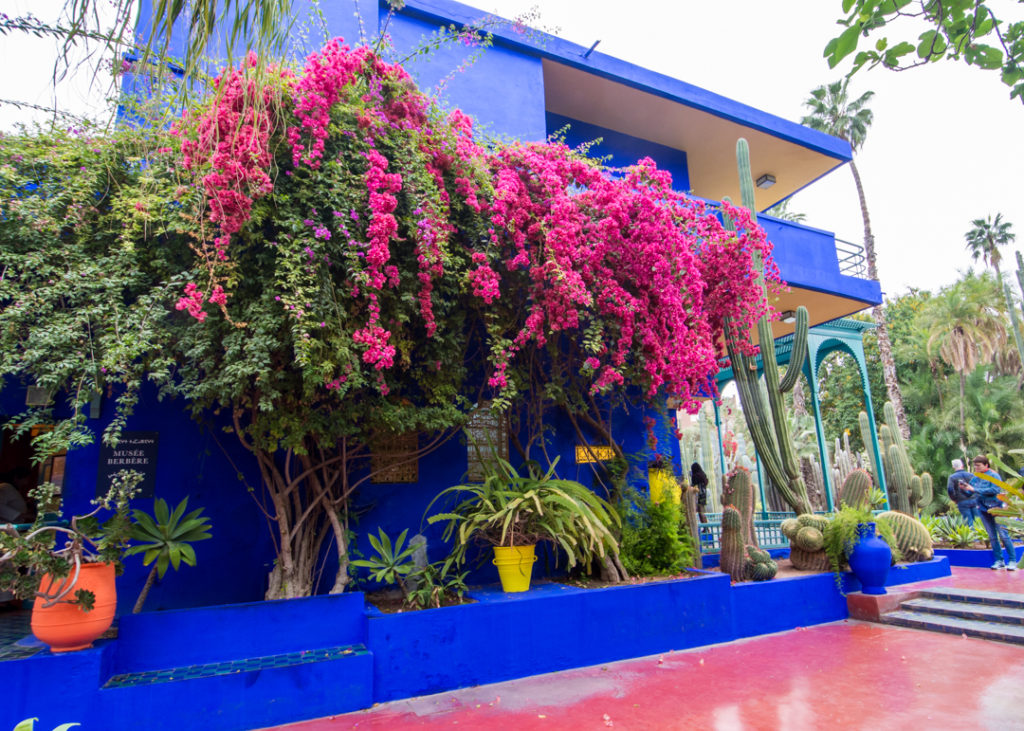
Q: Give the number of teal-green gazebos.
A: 1